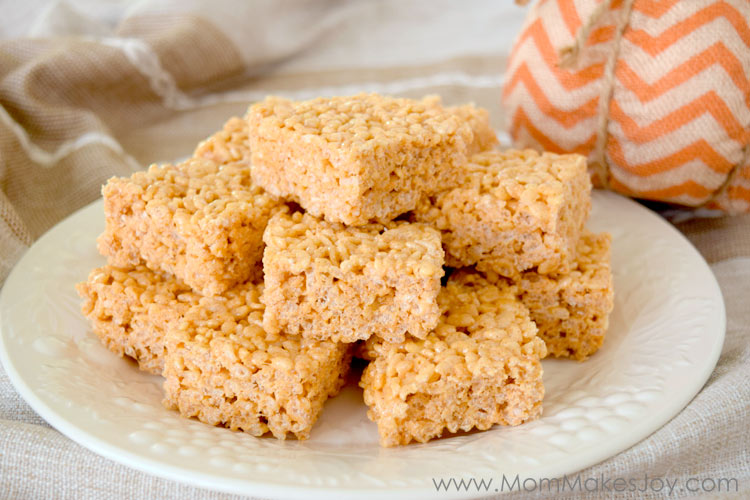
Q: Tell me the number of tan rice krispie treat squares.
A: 10